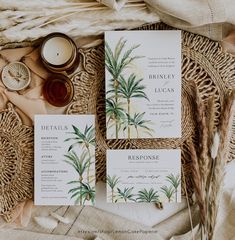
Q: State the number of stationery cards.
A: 3